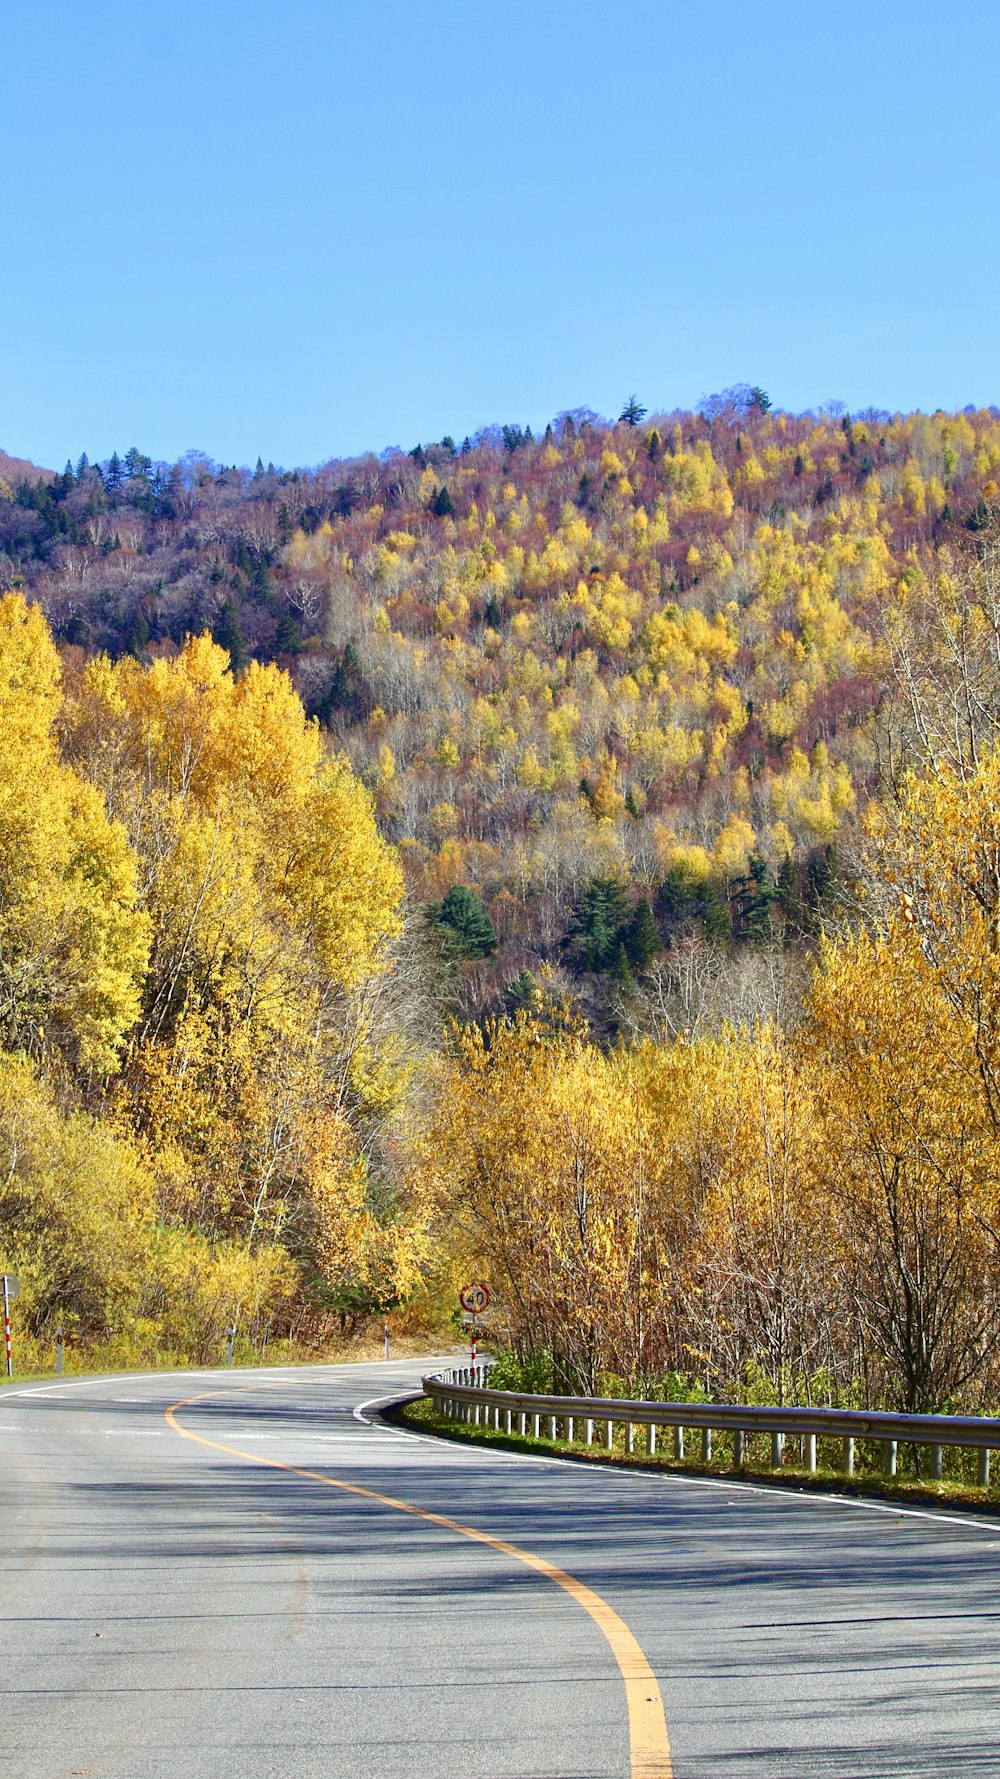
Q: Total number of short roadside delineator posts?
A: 3